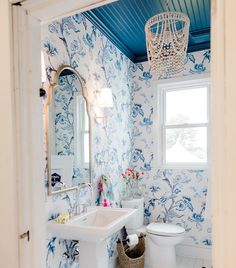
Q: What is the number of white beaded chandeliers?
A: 1